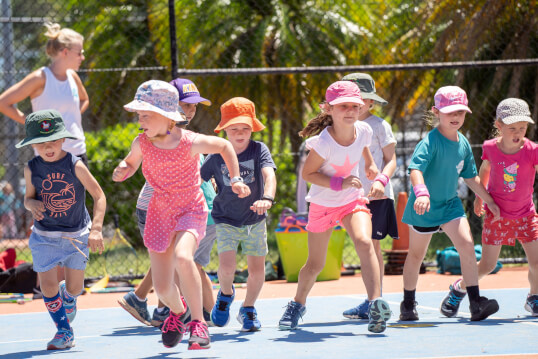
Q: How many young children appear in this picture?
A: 8